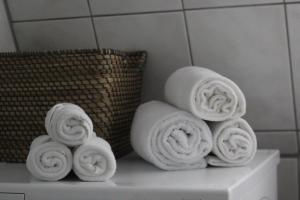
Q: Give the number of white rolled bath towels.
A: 6